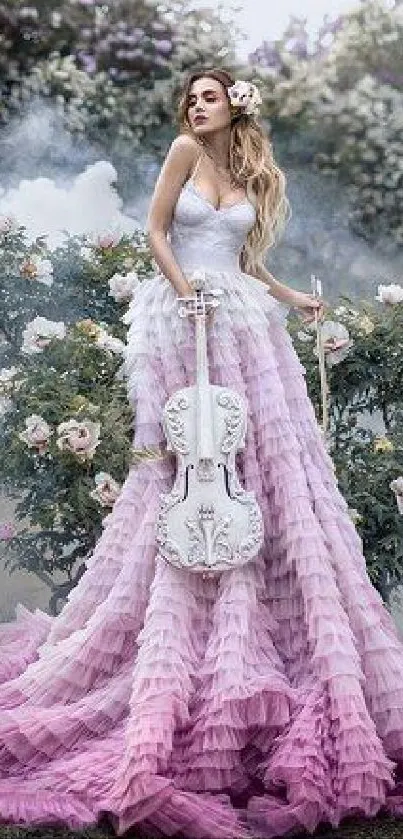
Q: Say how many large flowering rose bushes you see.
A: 2